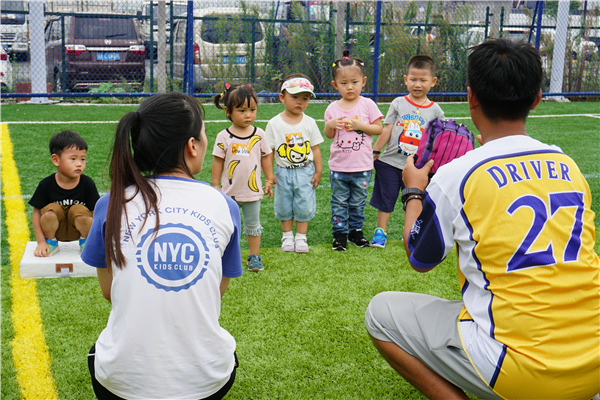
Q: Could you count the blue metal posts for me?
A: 3